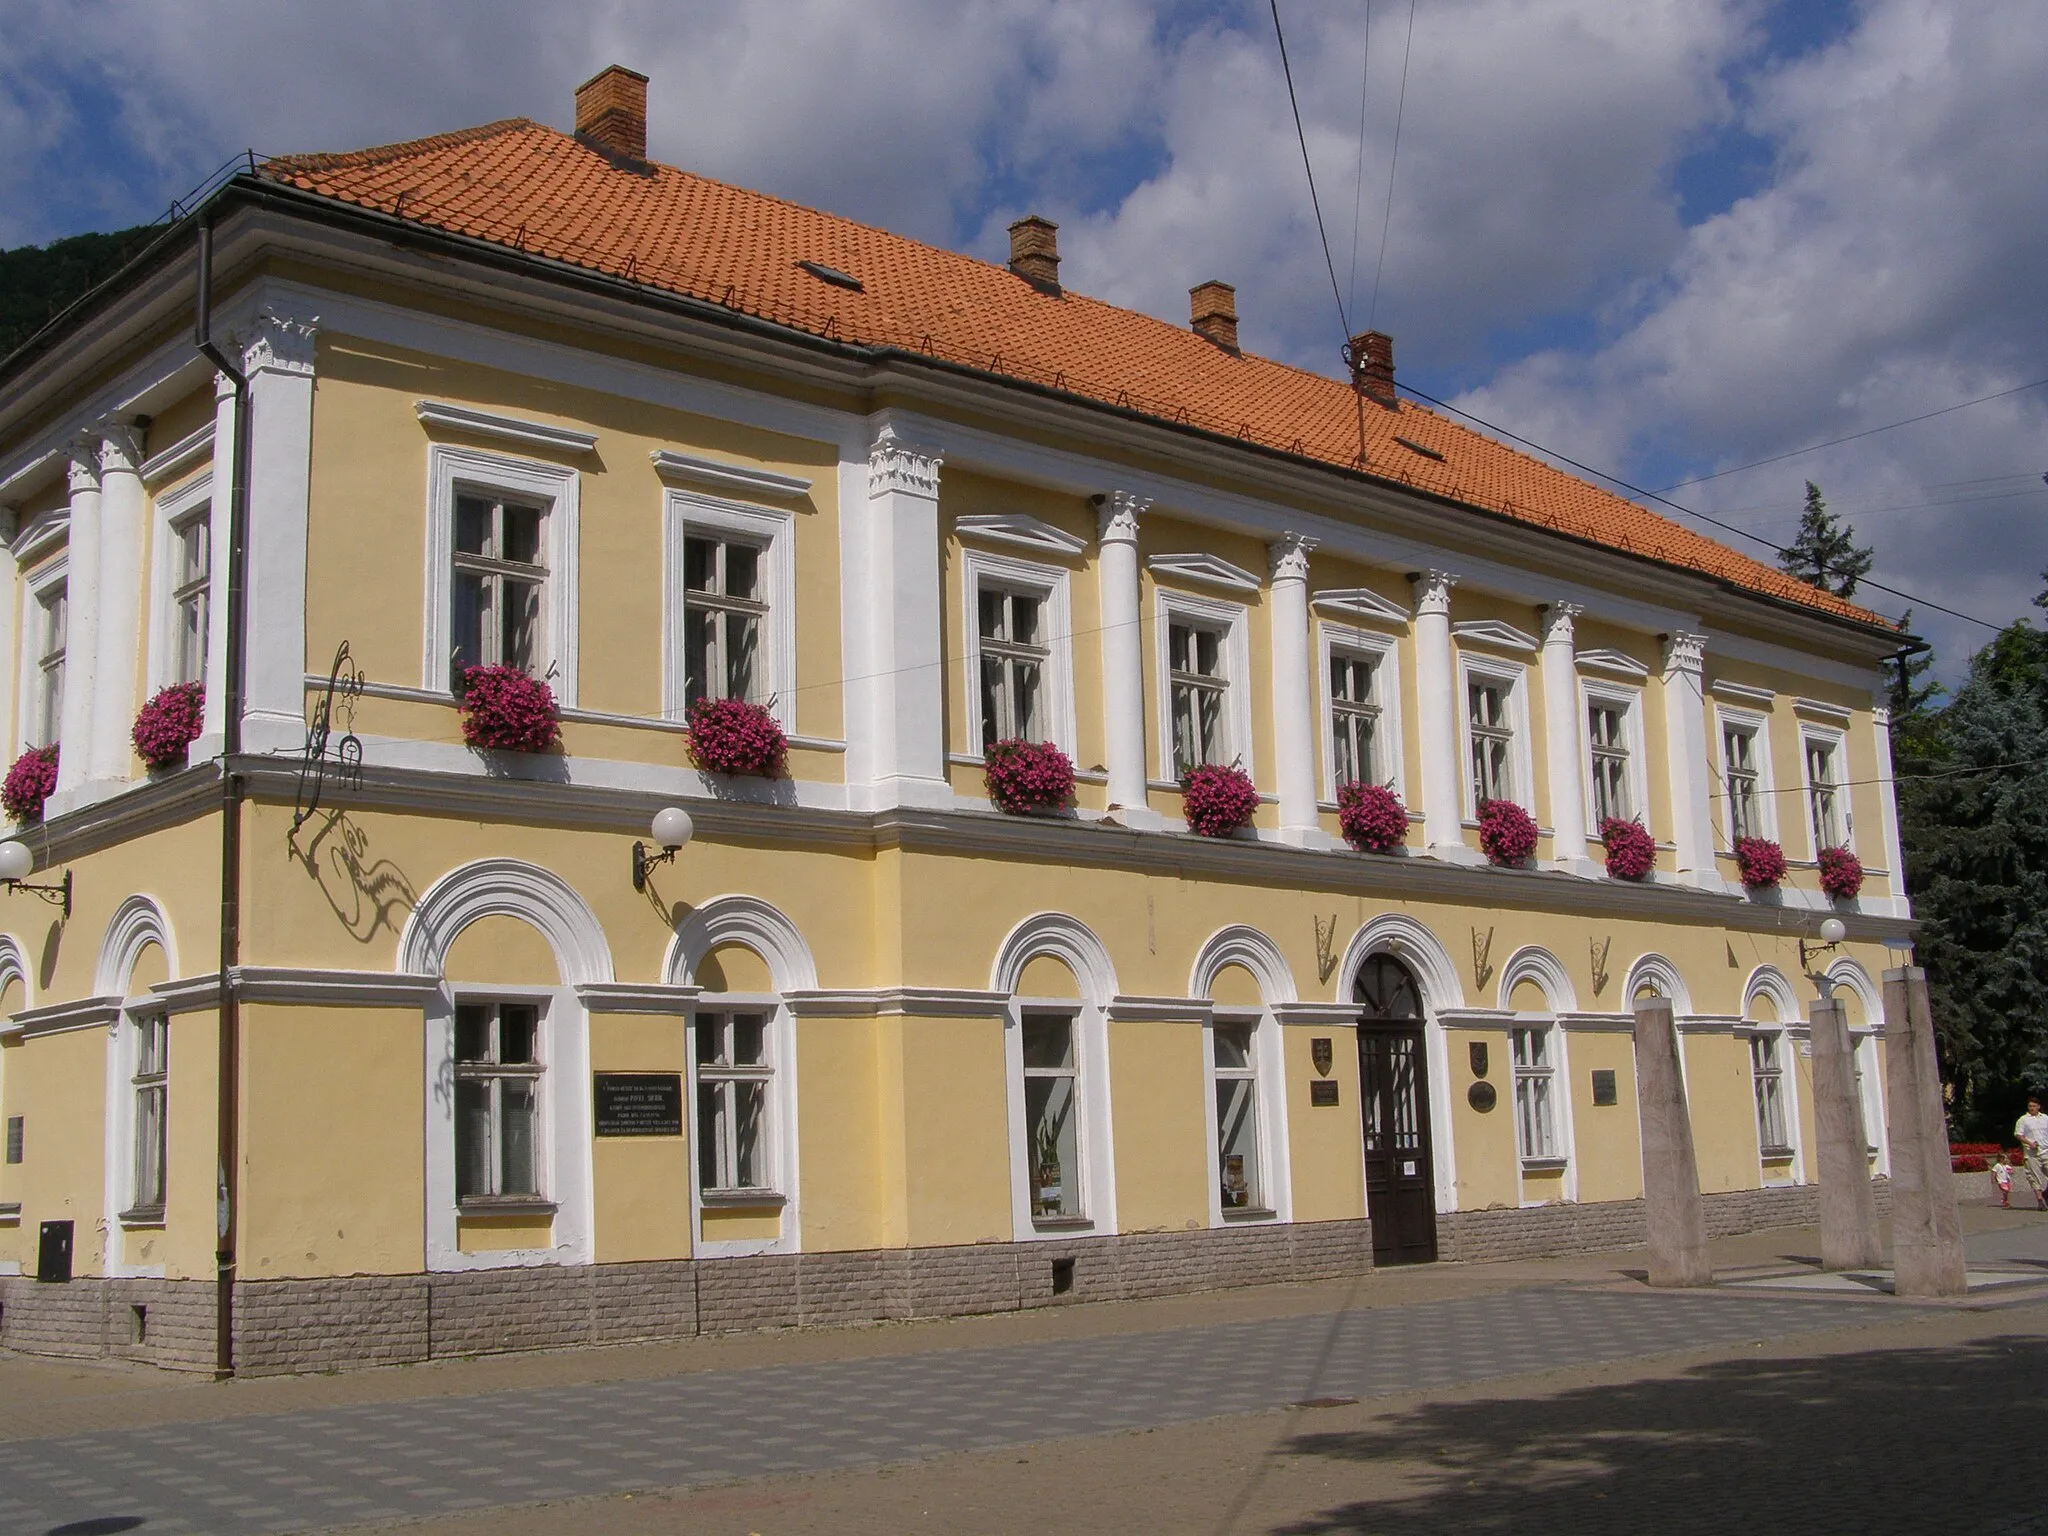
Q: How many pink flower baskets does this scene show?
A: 11